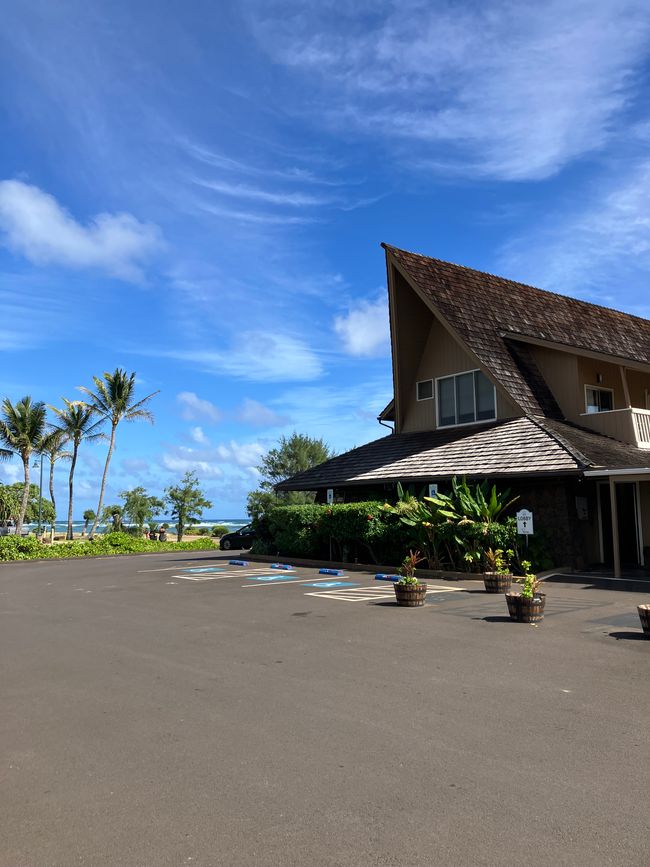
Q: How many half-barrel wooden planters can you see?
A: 4